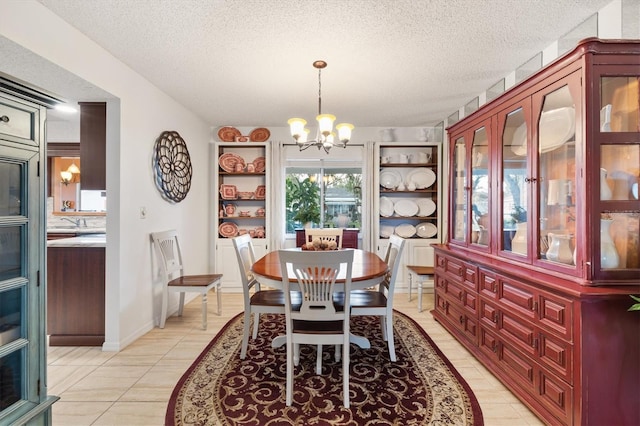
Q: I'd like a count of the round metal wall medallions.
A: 1